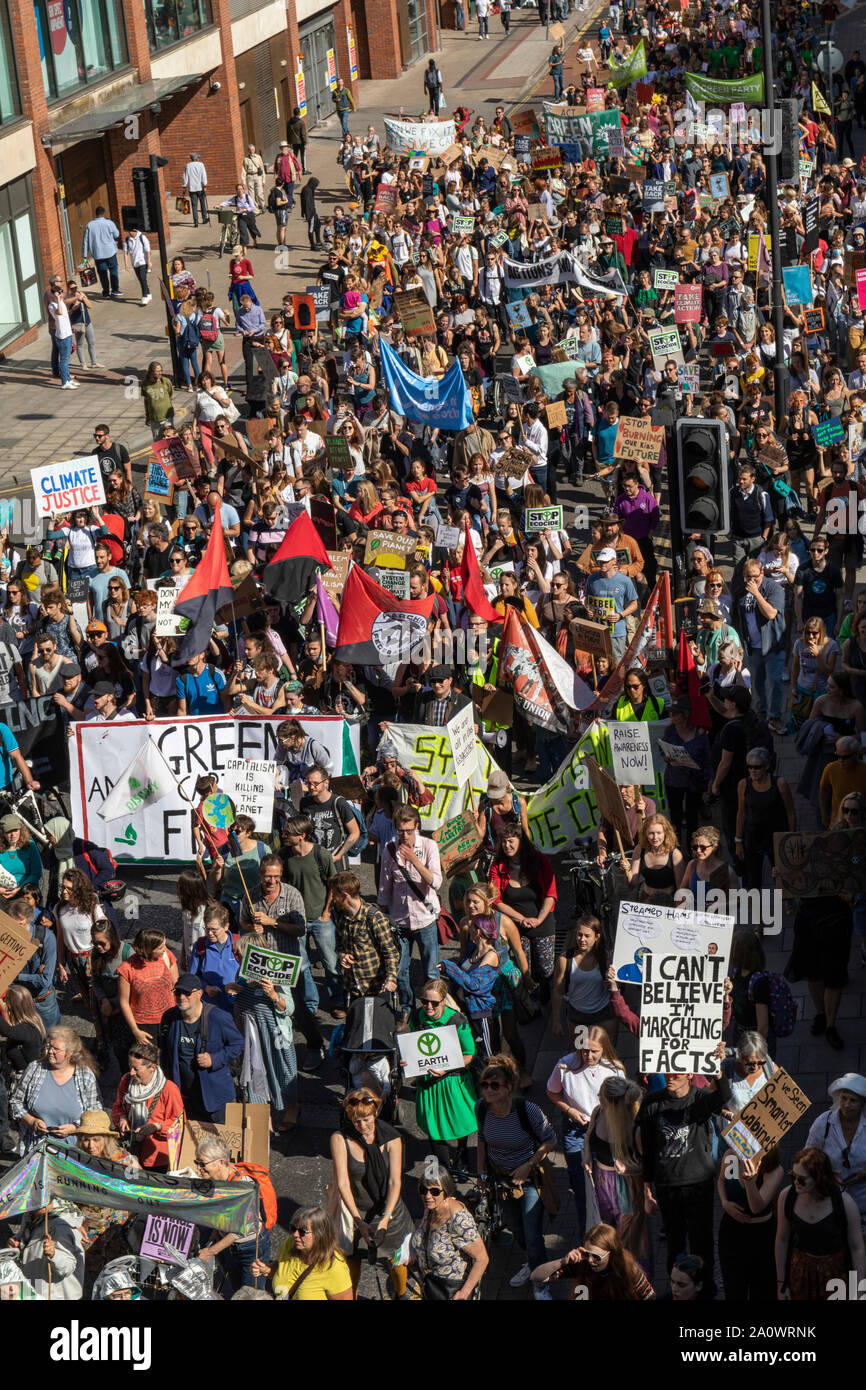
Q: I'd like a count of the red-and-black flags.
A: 3